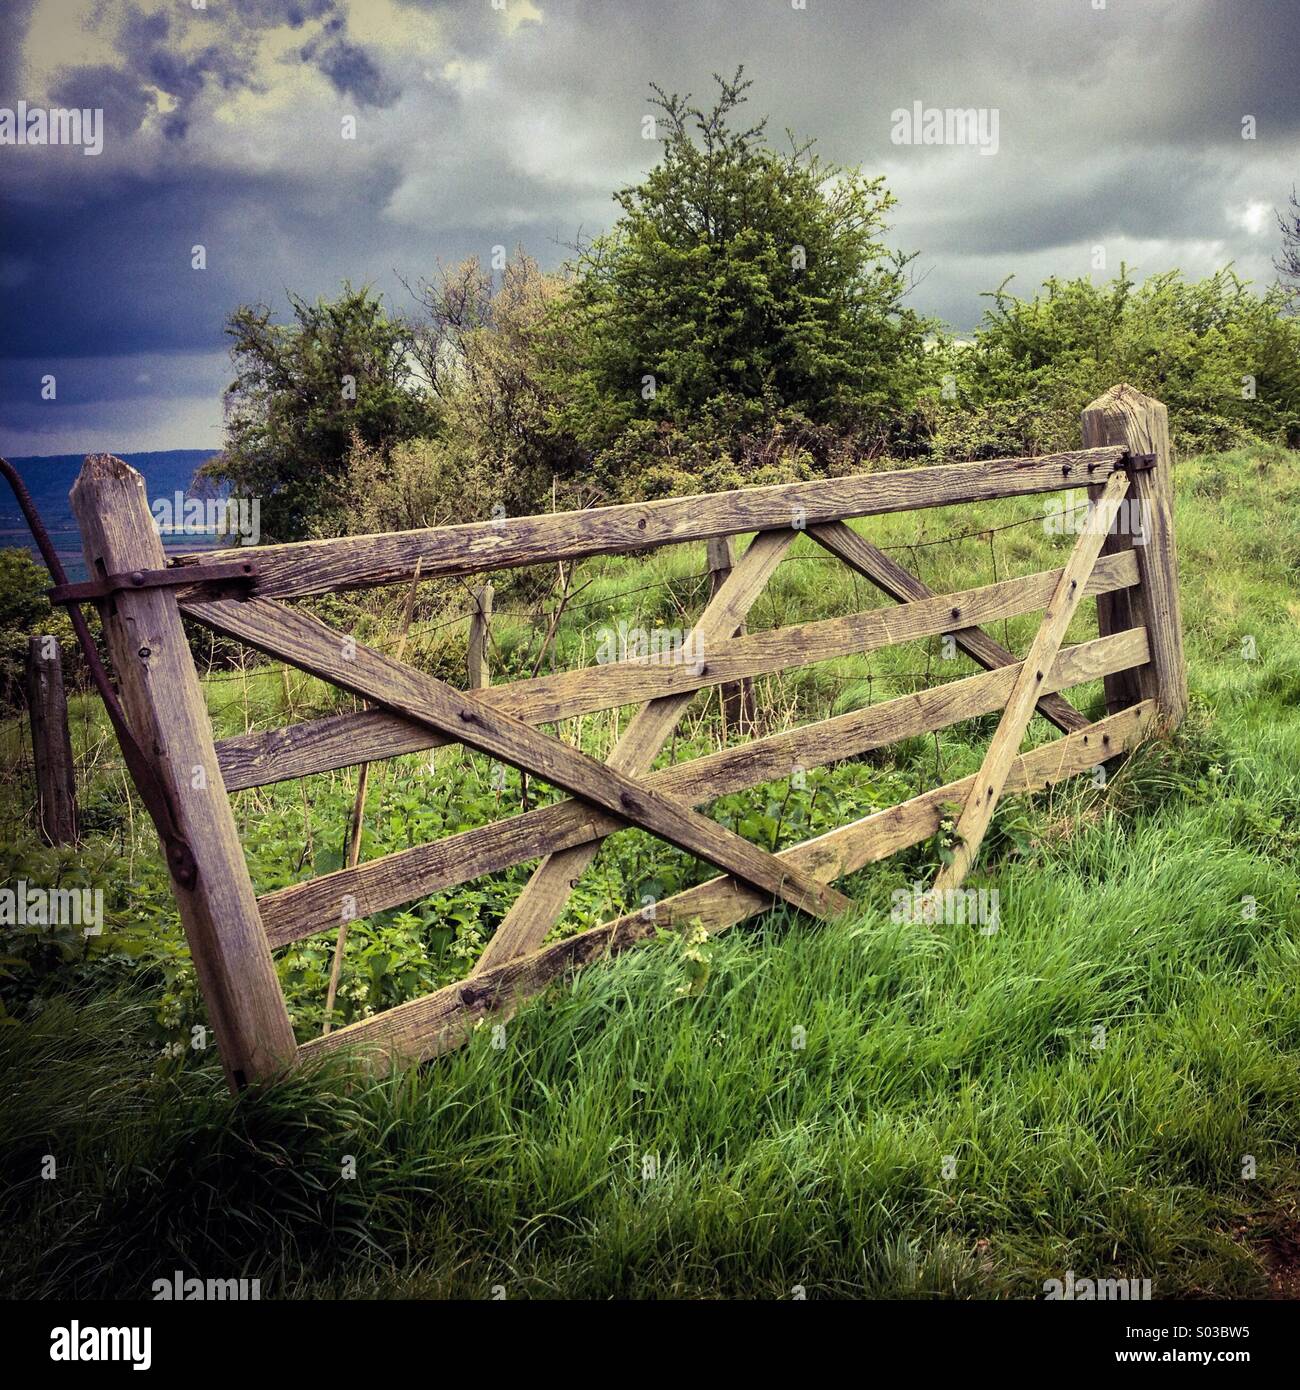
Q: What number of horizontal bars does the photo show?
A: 4